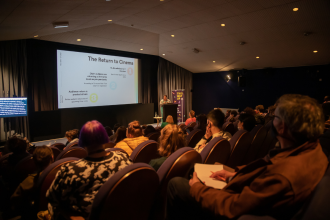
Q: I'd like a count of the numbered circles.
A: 3